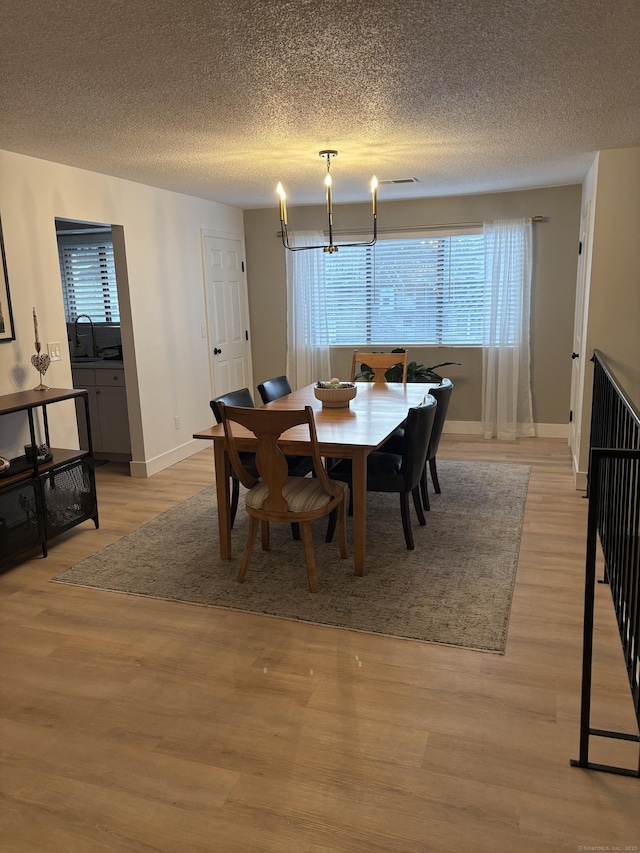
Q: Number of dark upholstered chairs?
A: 4